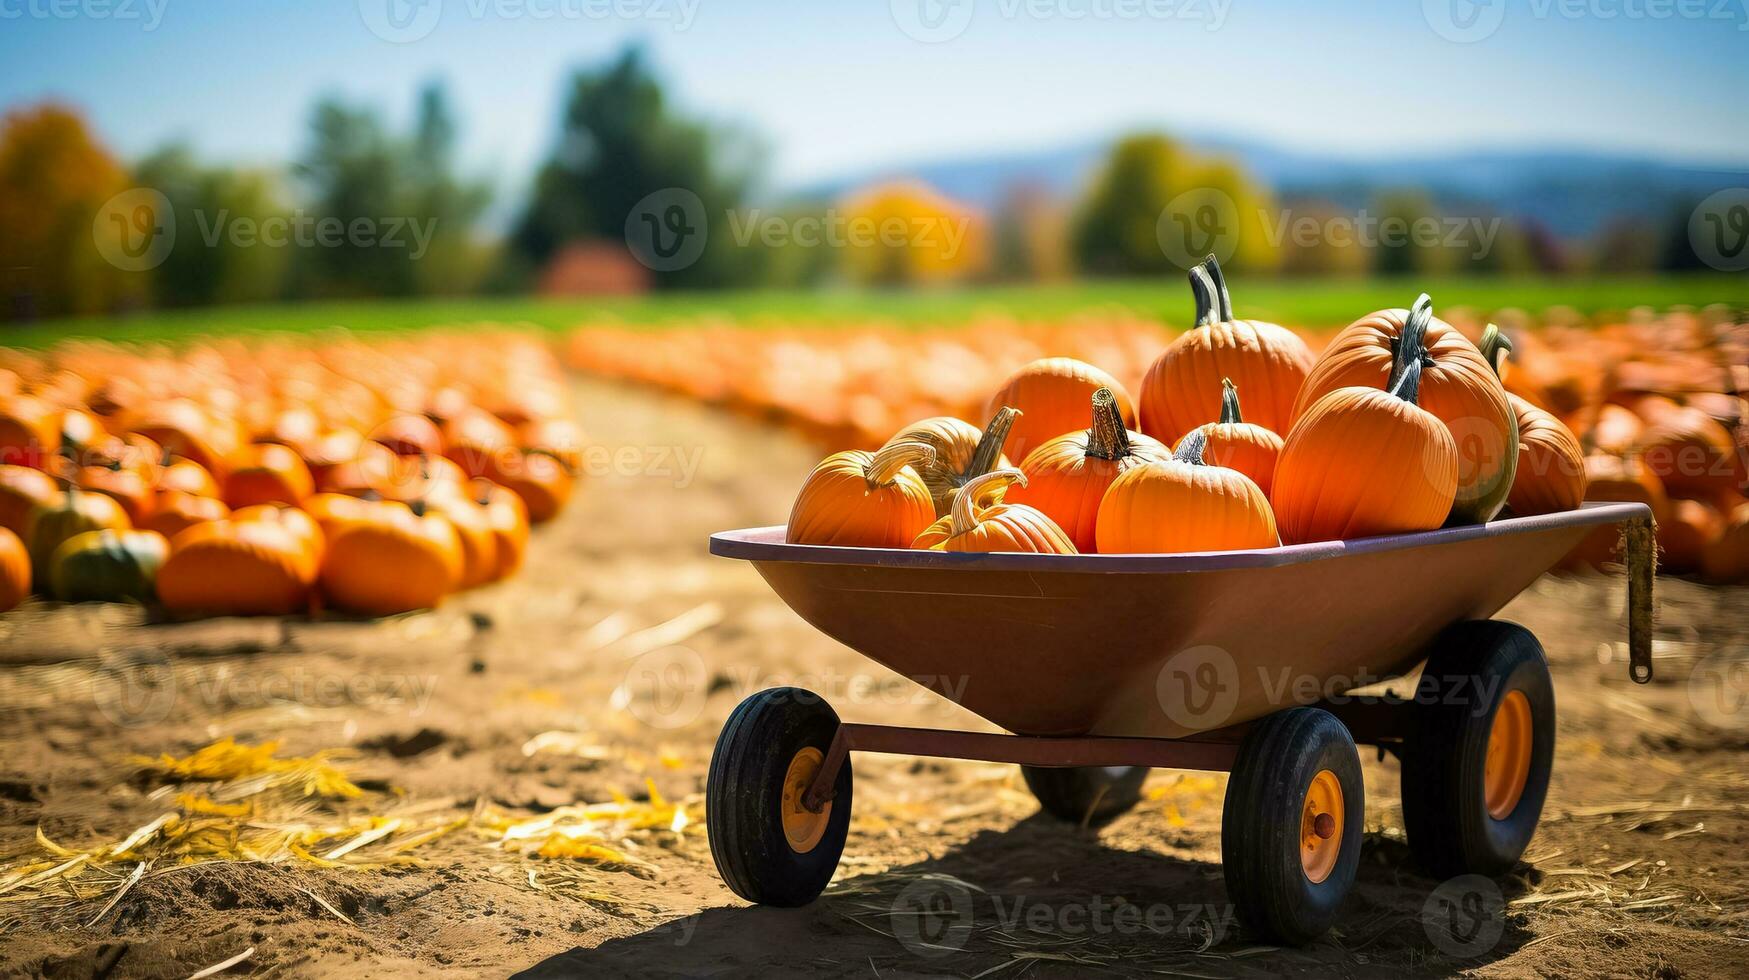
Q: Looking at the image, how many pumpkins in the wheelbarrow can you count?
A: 11